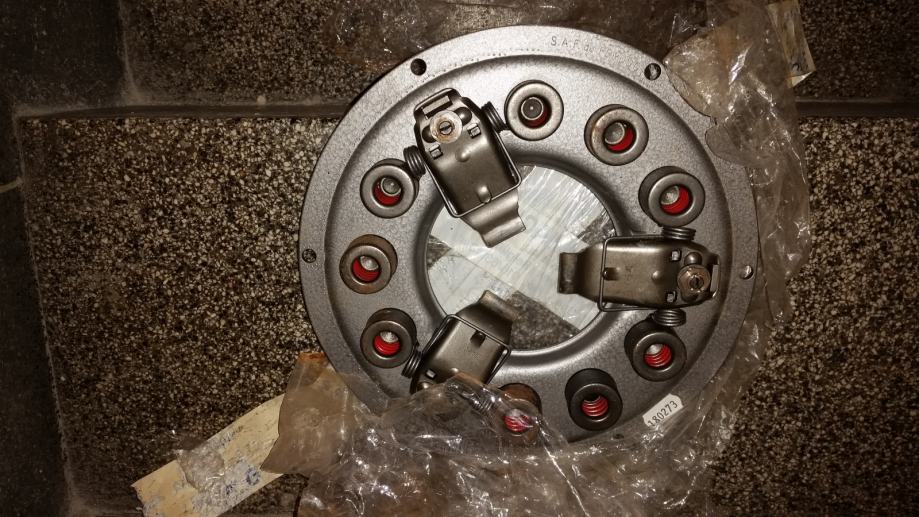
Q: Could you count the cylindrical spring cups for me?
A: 9